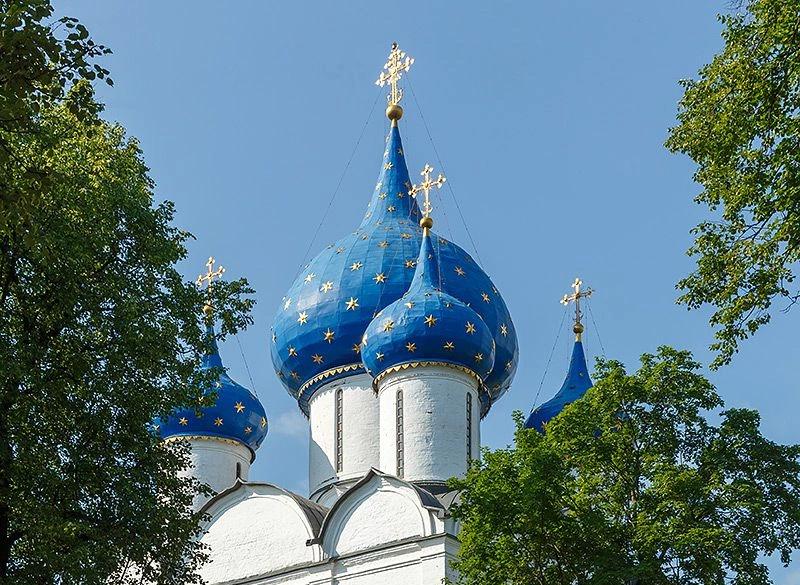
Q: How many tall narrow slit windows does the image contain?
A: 4